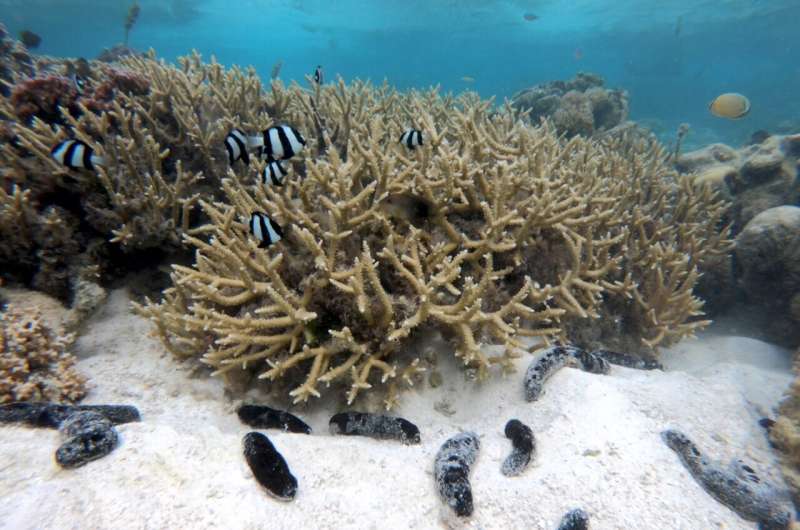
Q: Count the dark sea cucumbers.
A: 11